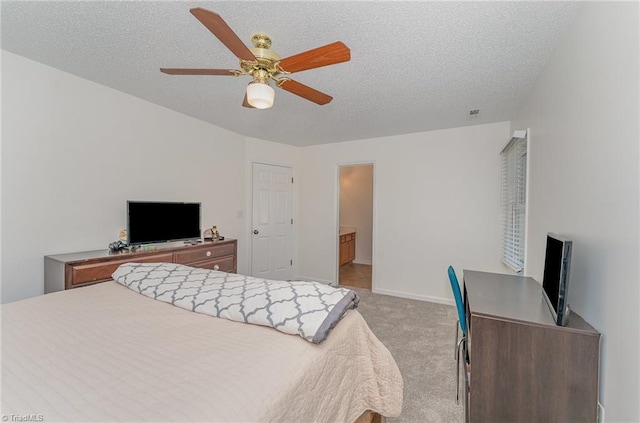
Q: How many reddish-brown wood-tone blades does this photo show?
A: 5